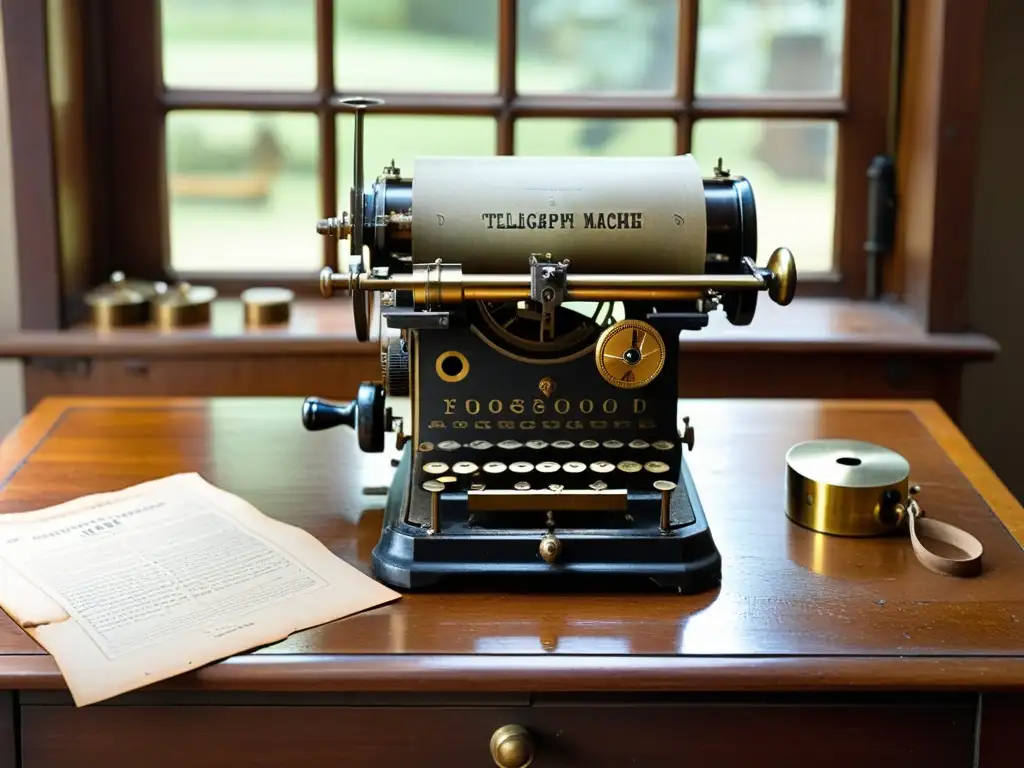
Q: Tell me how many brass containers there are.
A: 4